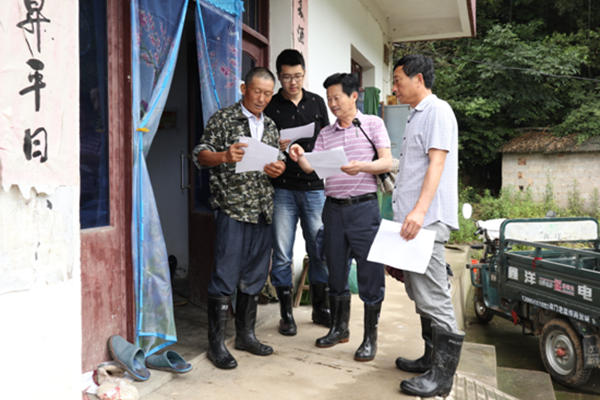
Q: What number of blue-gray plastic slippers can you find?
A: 2